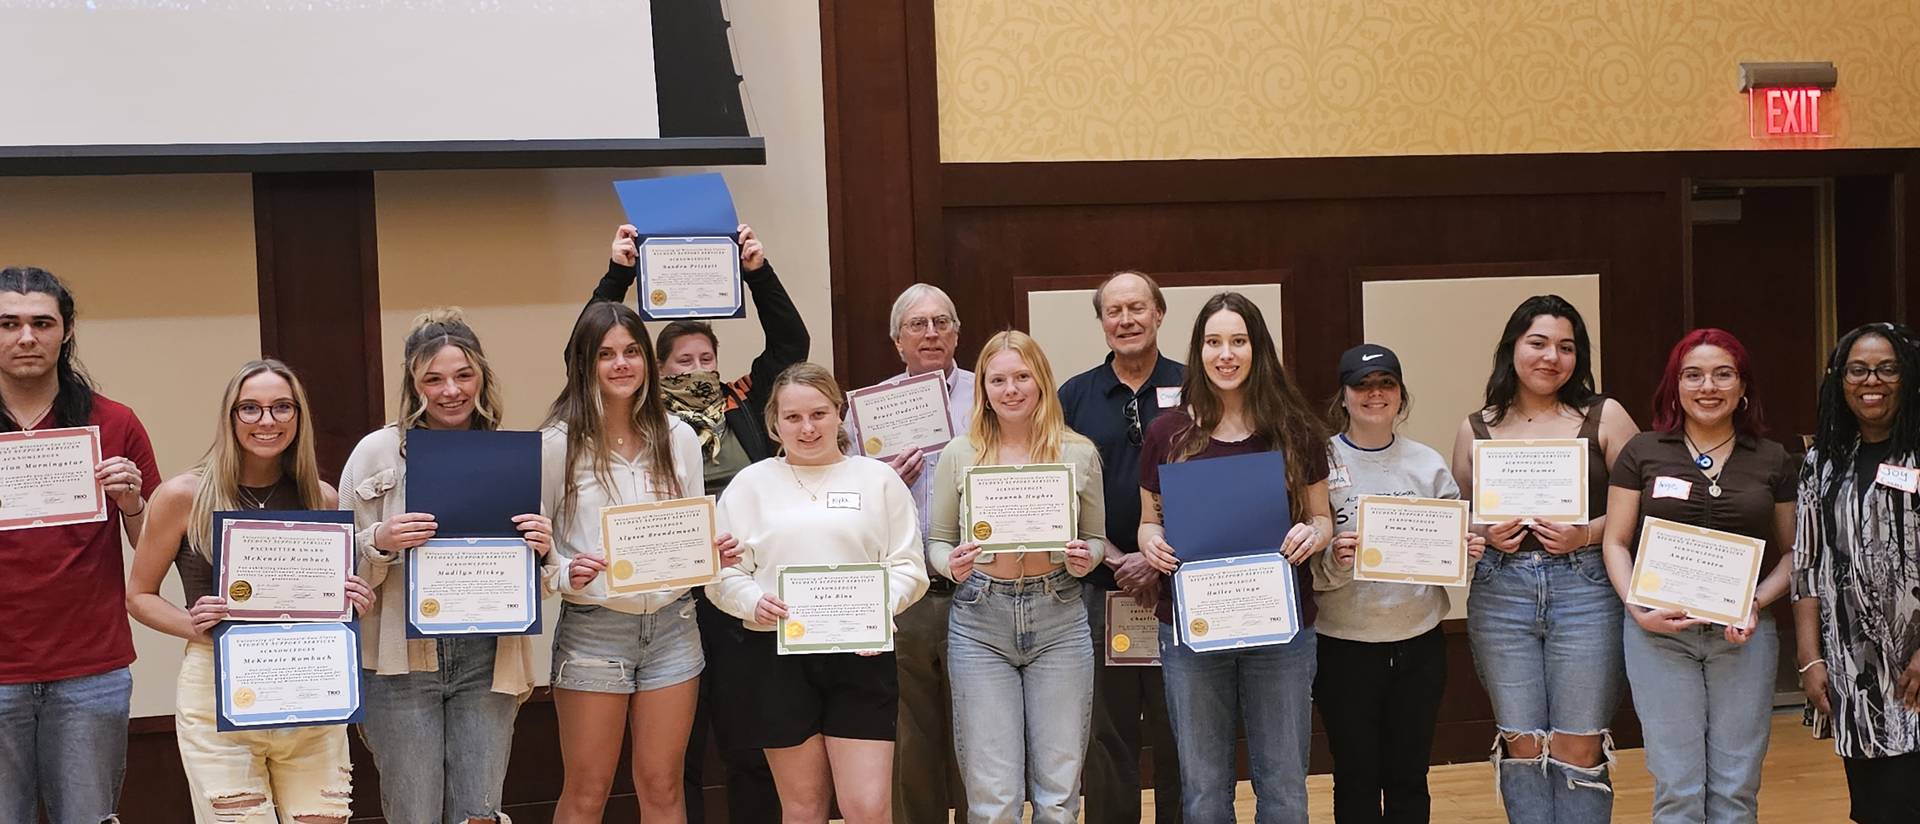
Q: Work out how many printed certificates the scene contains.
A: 14